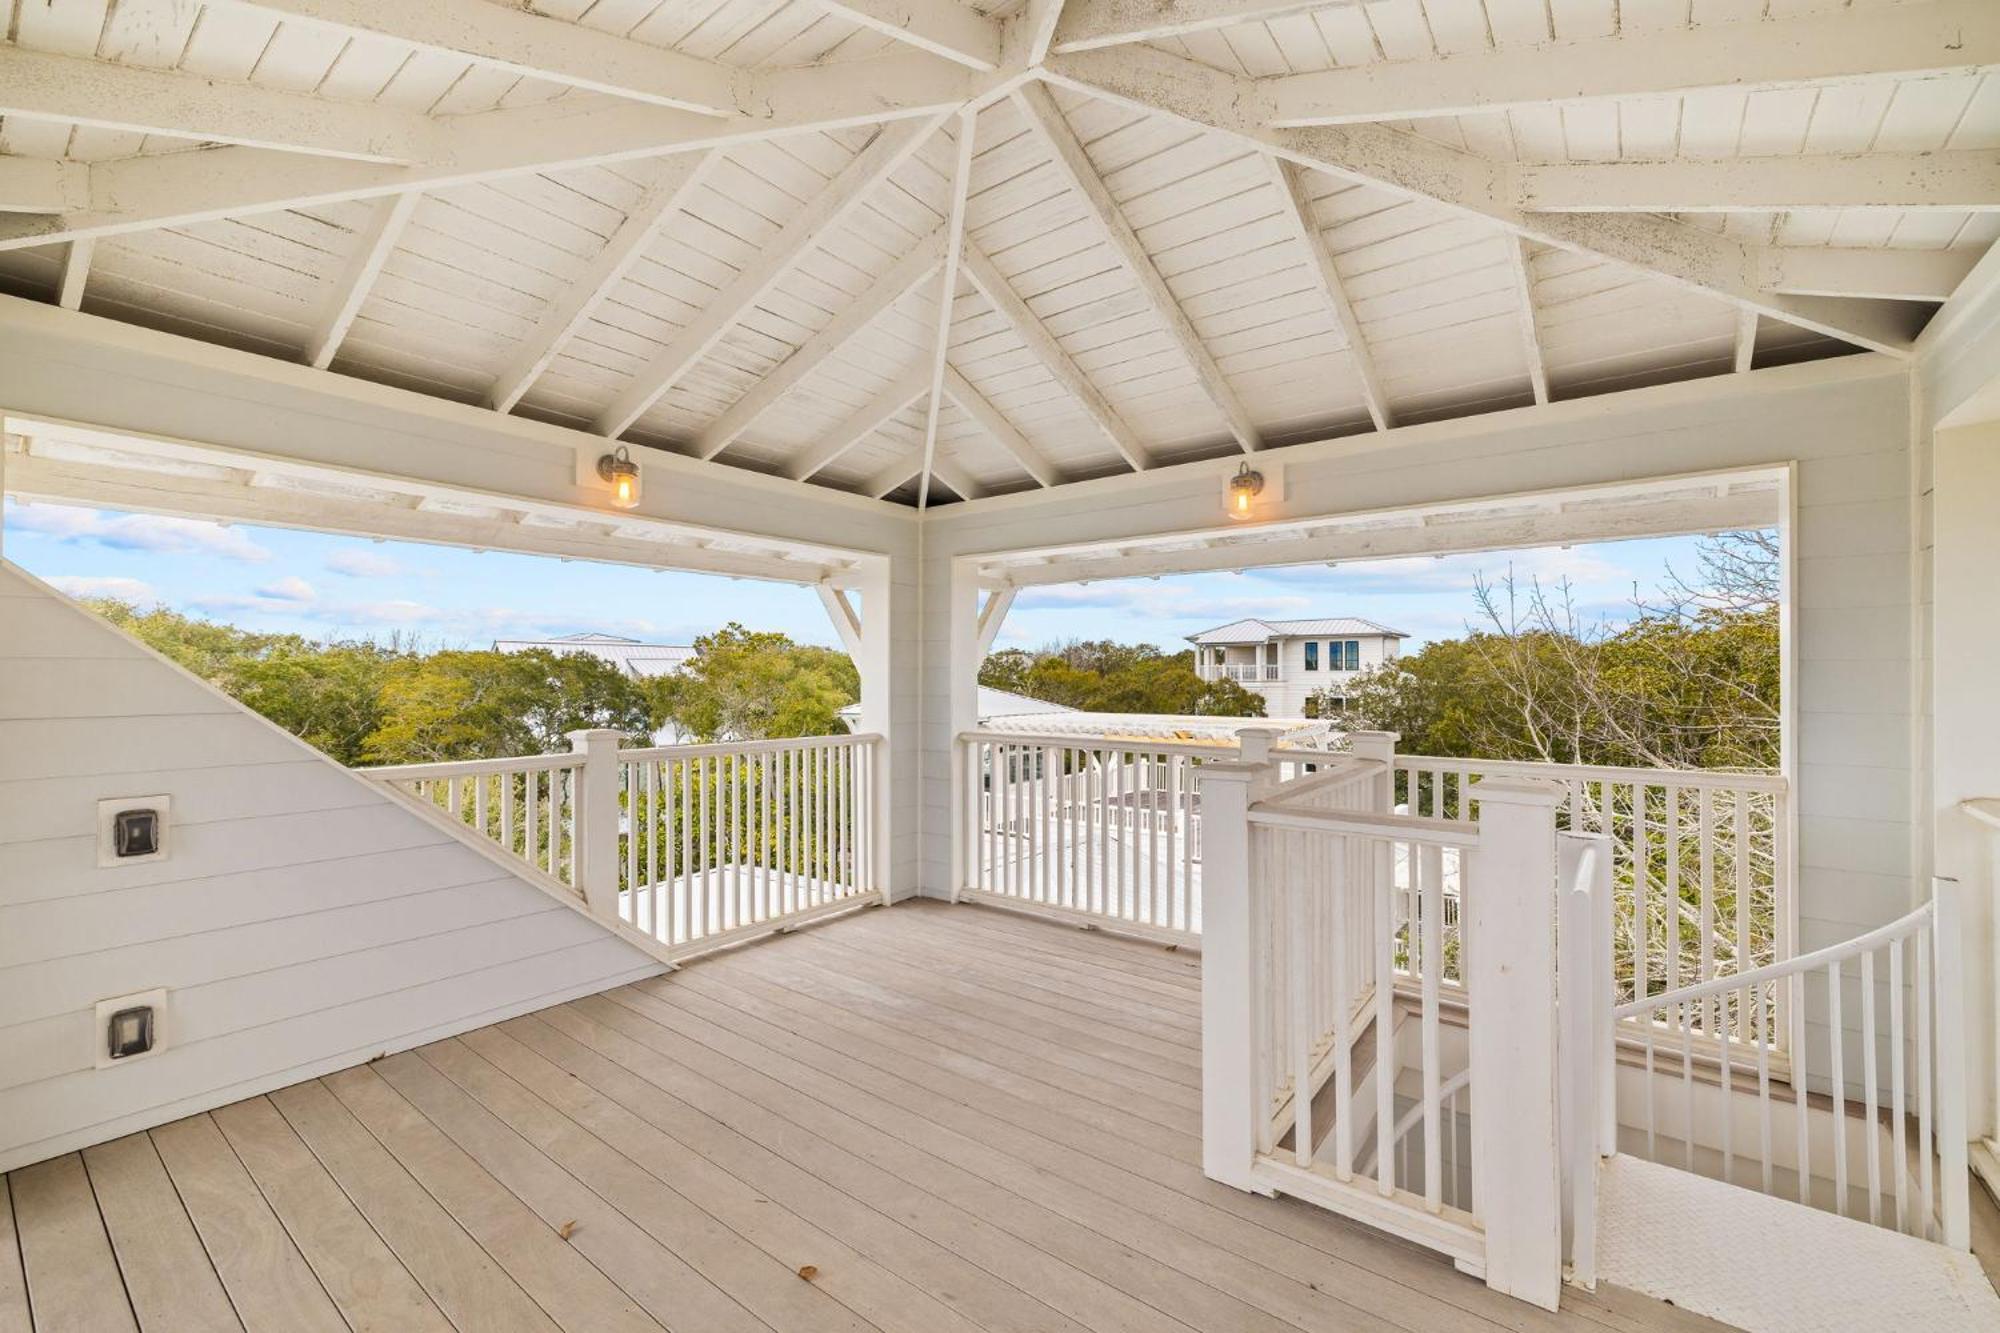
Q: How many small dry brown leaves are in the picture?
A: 2